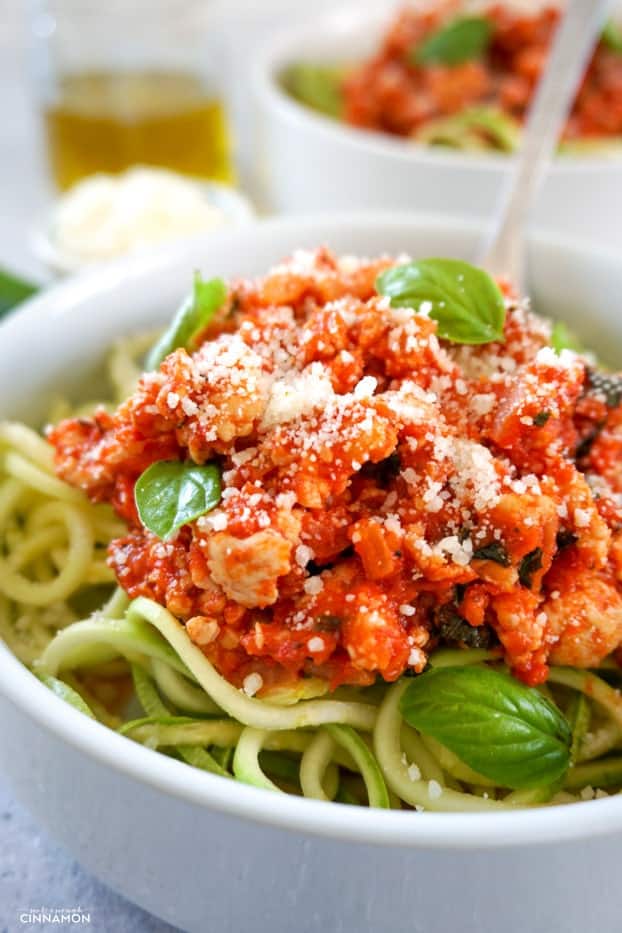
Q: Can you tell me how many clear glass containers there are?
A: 1